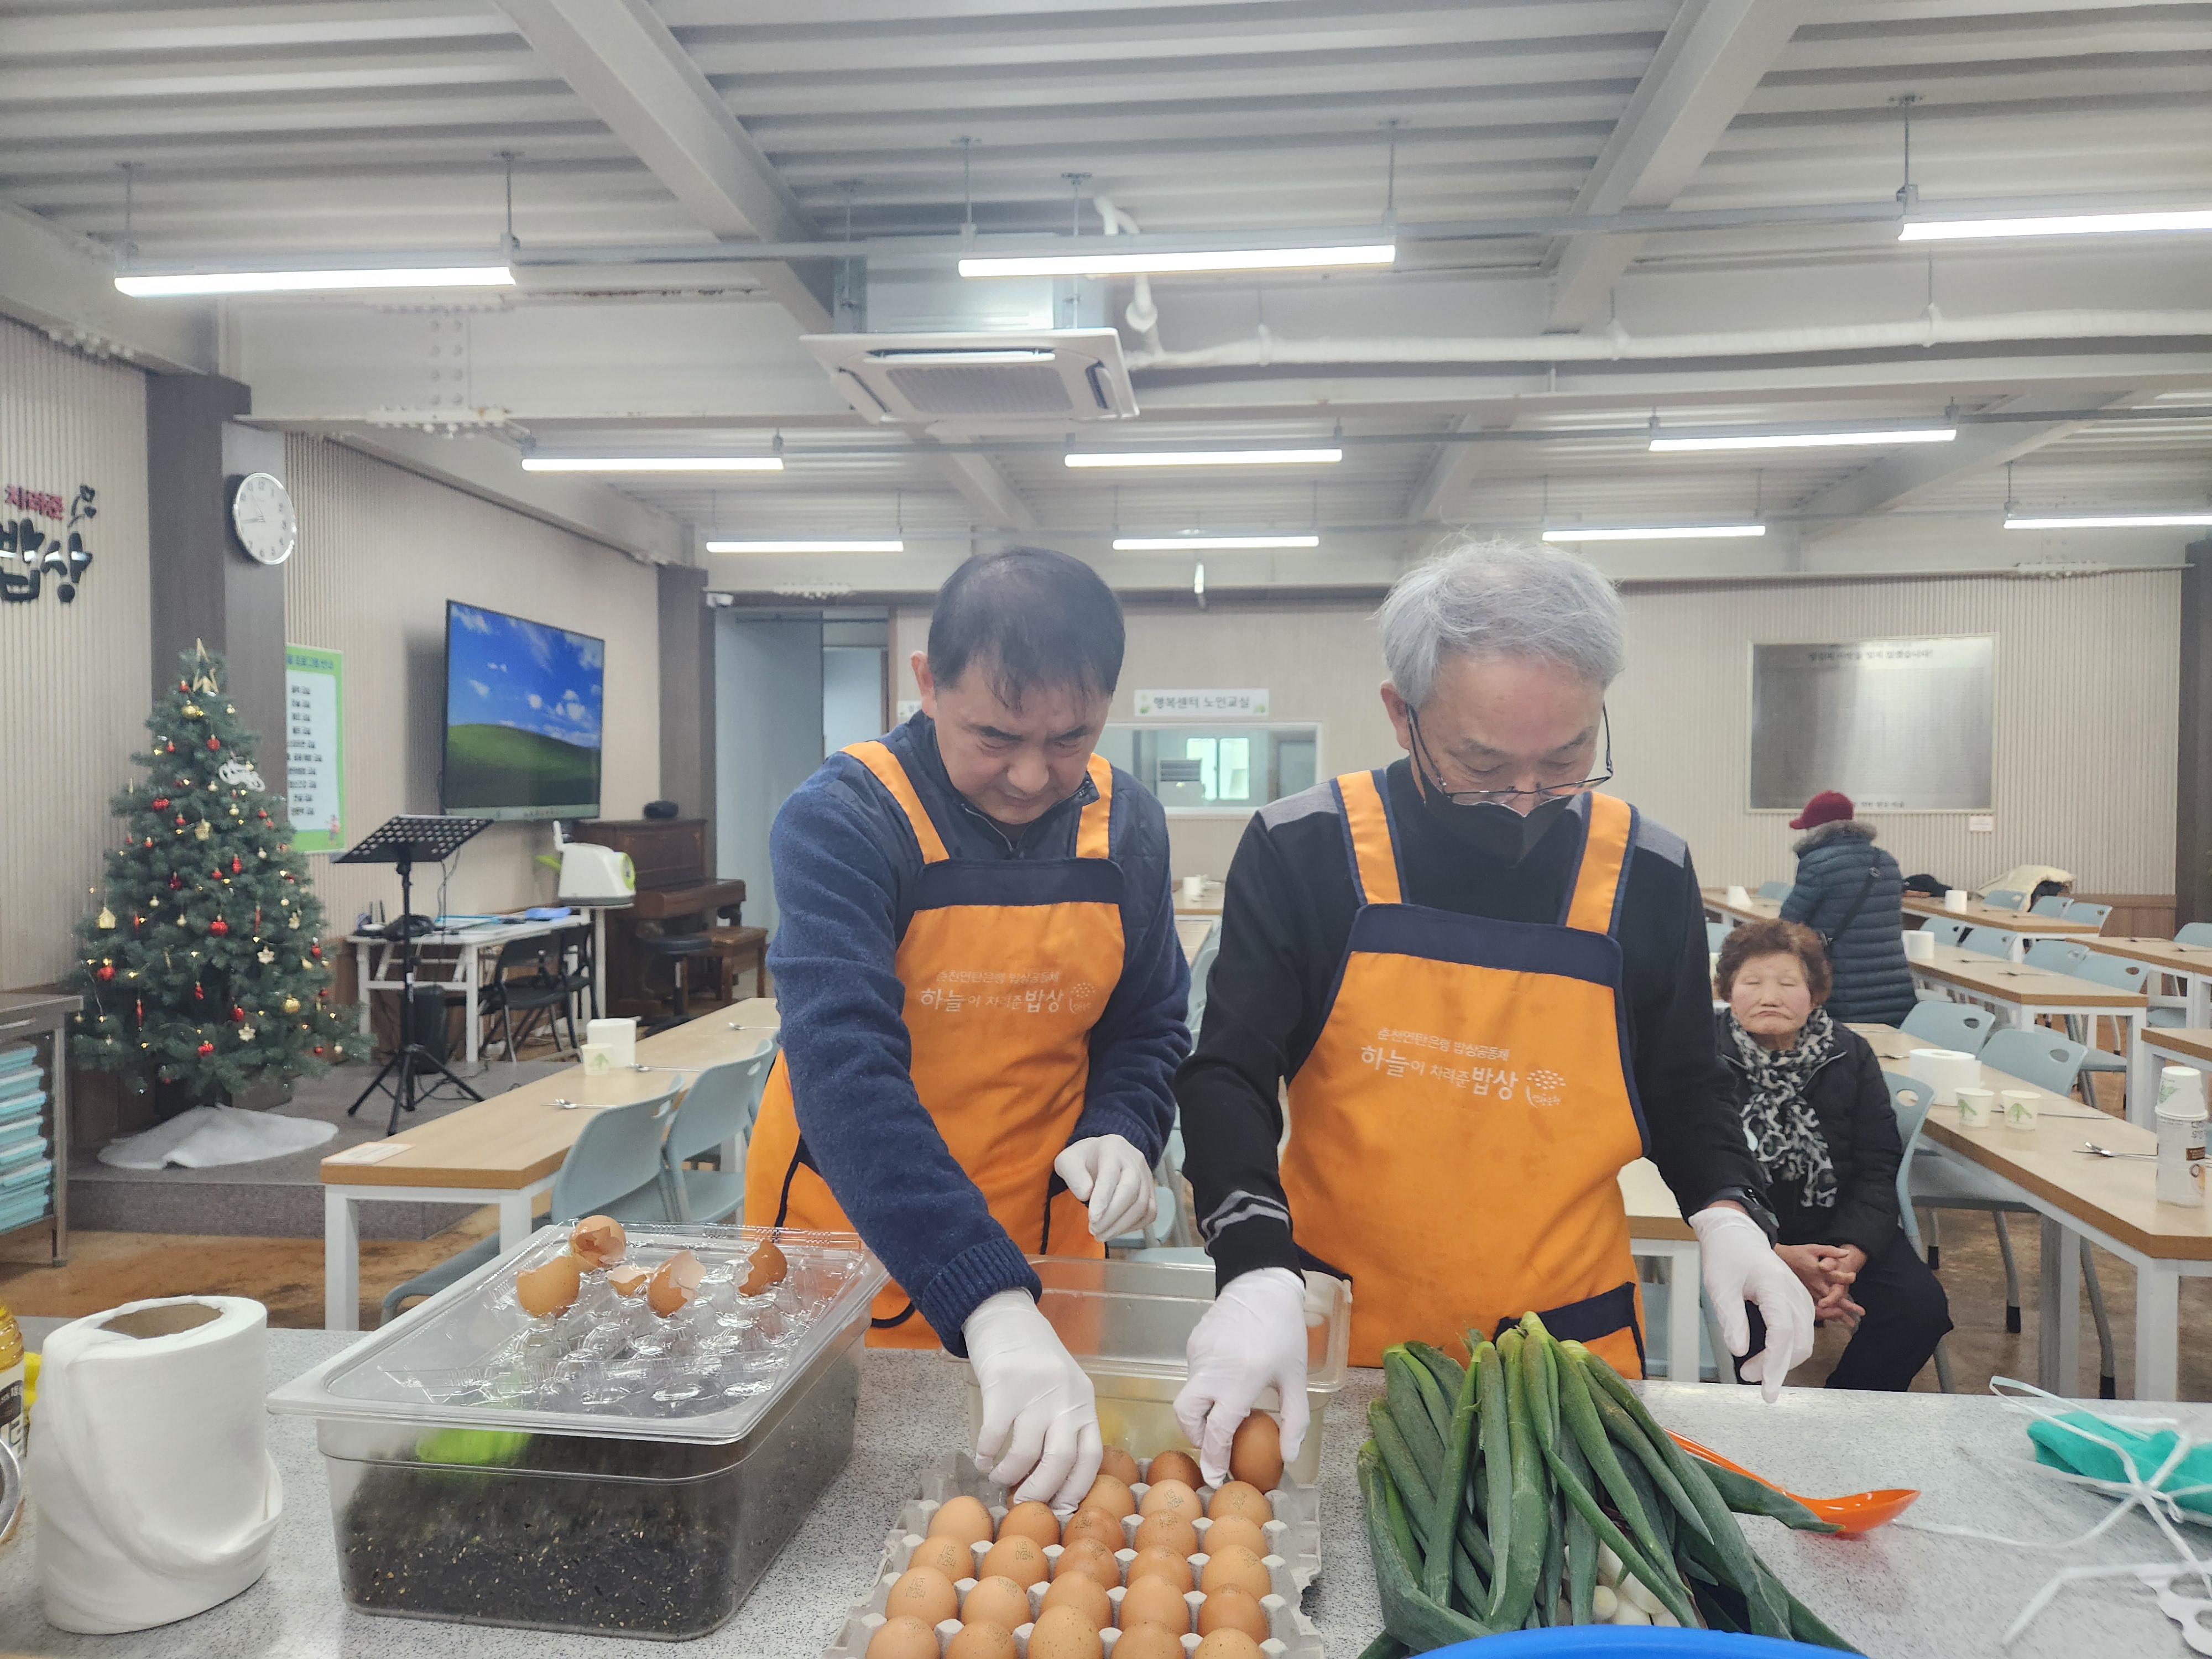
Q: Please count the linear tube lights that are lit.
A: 10